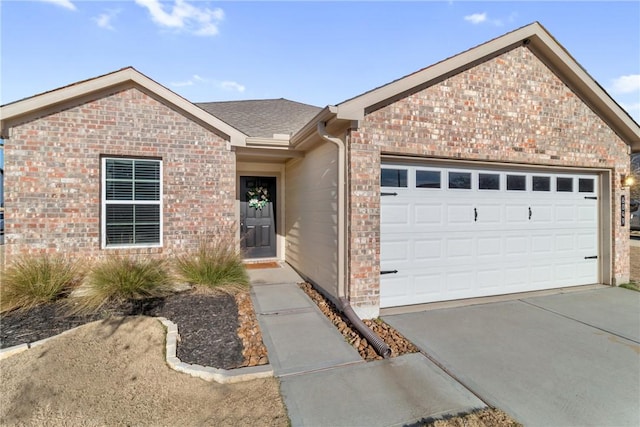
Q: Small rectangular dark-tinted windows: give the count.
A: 8